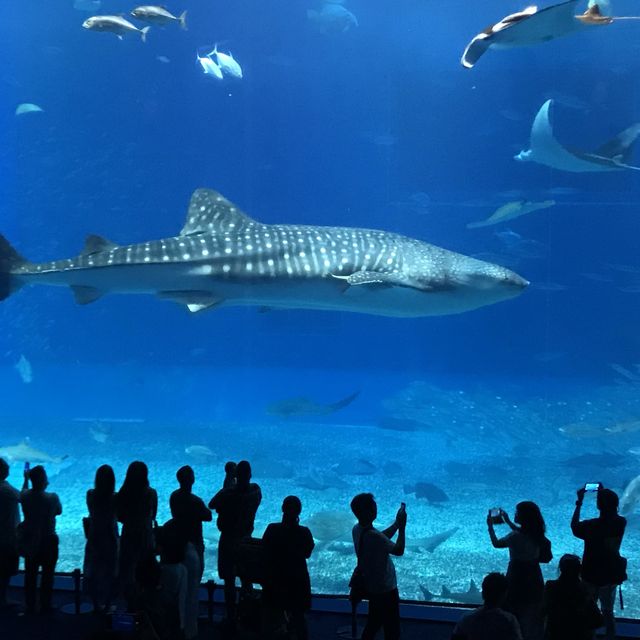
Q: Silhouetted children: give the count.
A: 1